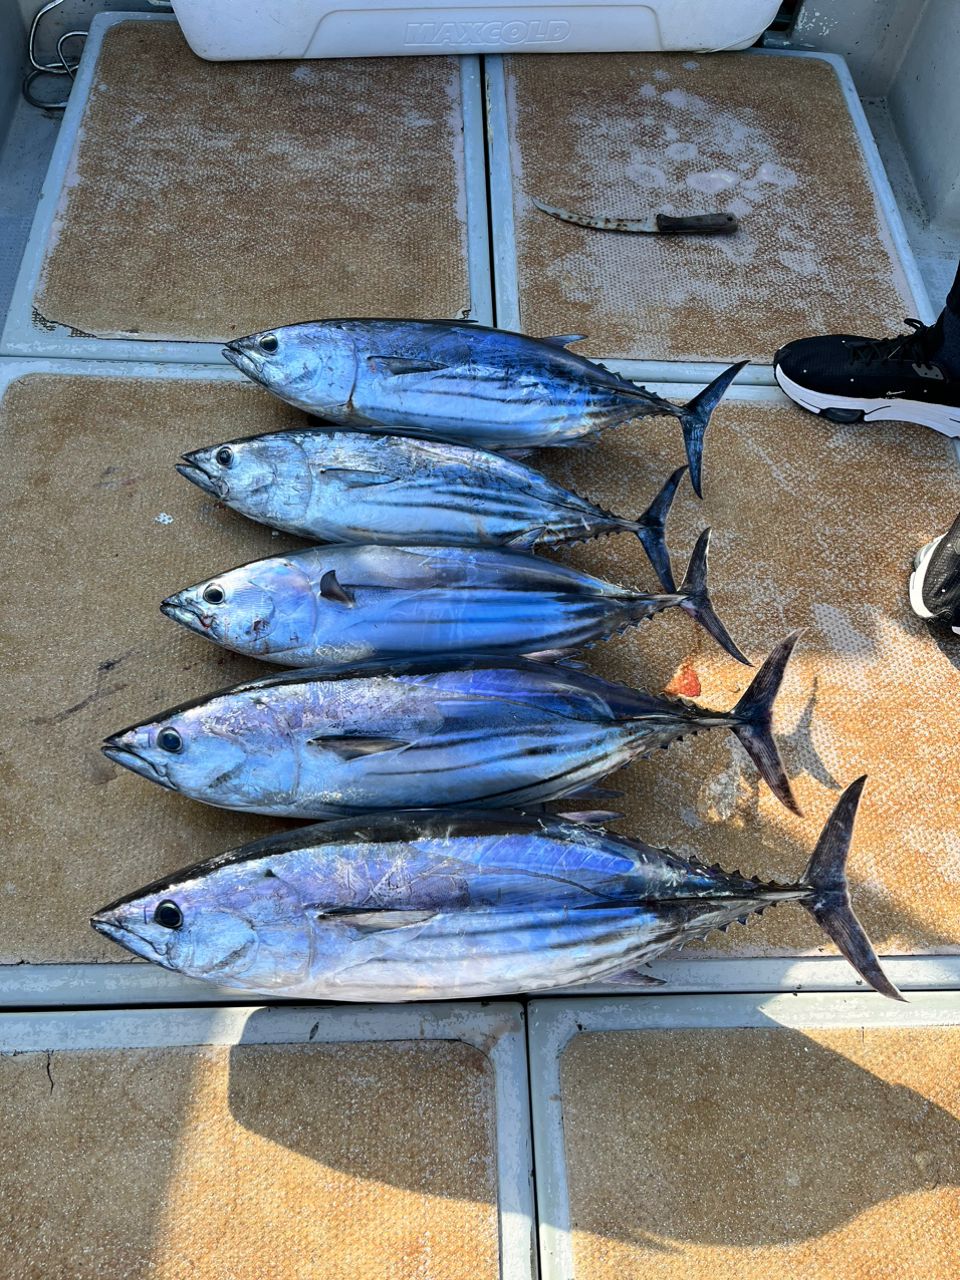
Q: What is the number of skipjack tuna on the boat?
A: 5